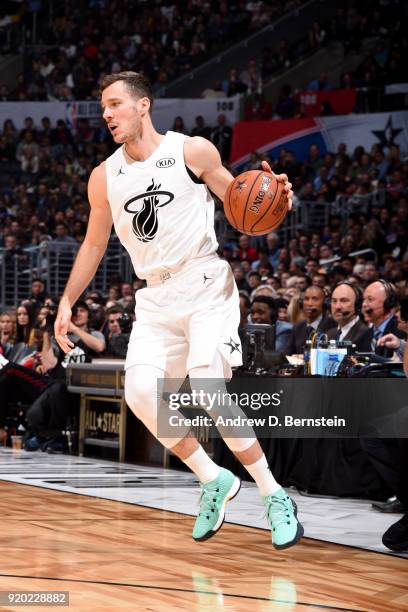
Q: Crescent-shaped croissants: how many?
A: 0